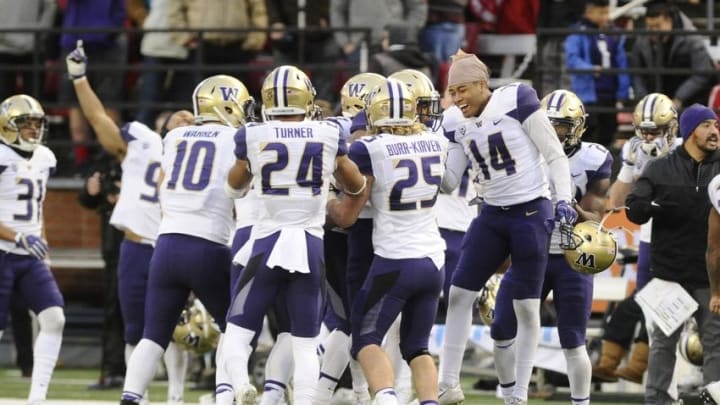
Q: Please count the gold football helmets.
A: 12